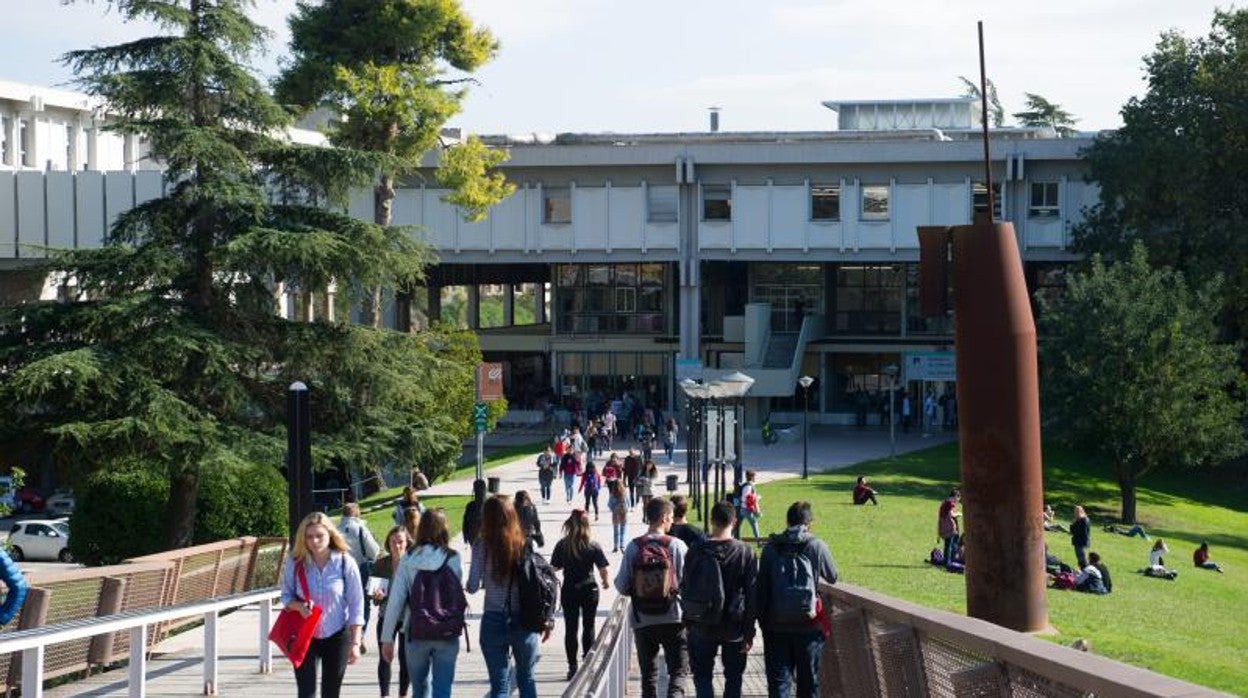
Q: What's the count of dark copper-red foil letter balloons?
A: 0